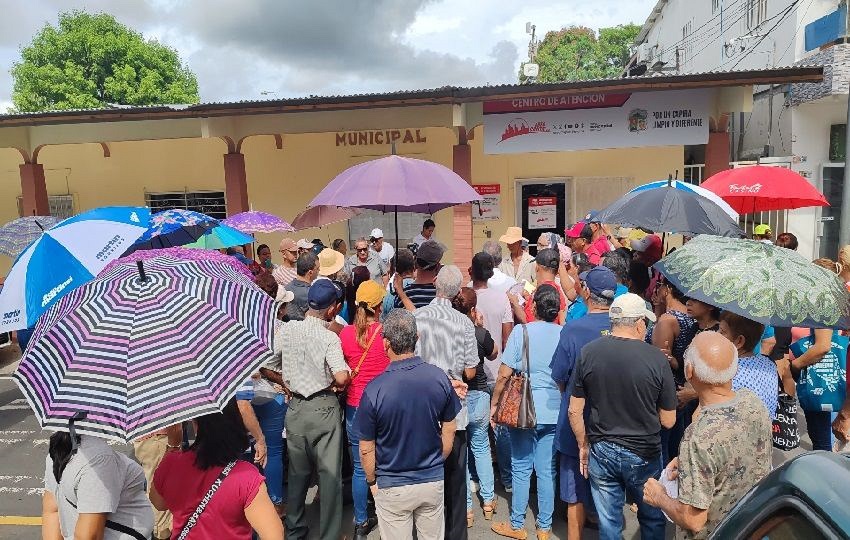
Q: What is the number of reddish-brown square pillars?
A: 4